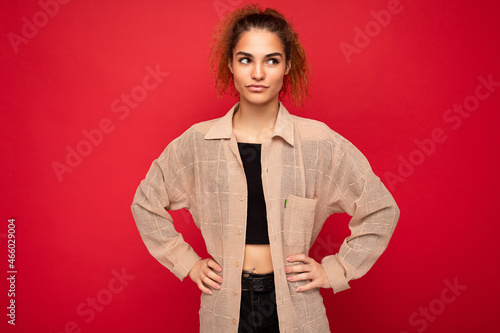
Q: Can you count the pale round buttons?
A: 5